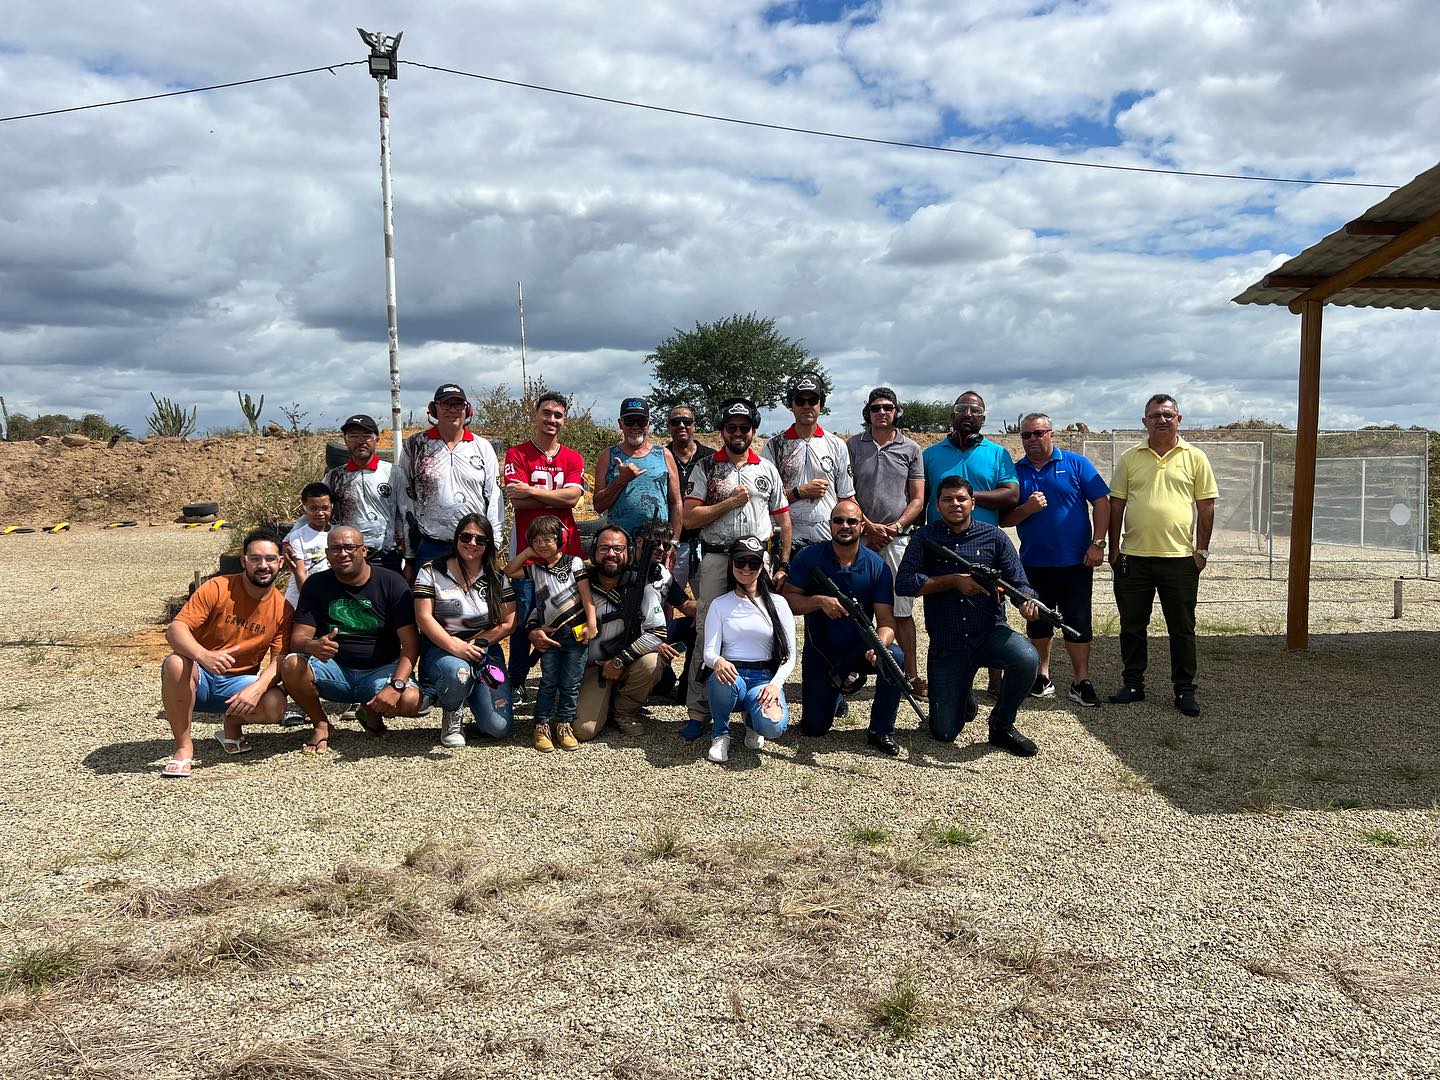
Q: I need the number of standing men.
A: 11